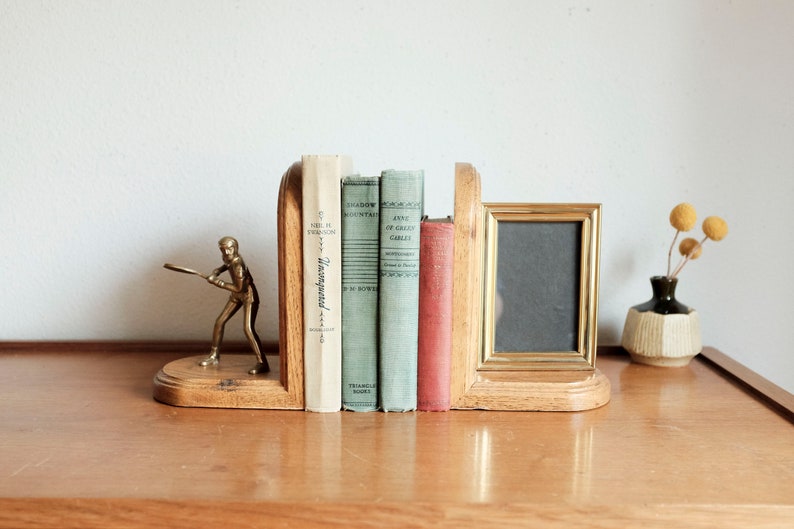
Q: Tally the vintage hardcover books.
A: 4